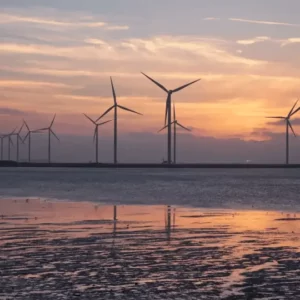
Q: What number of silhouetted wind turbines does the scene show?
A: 10